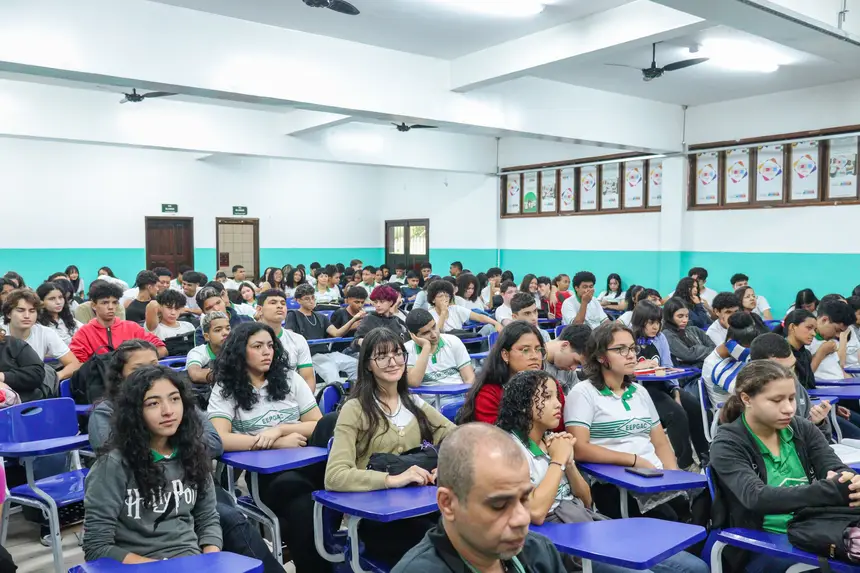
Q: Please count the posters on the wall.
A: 13